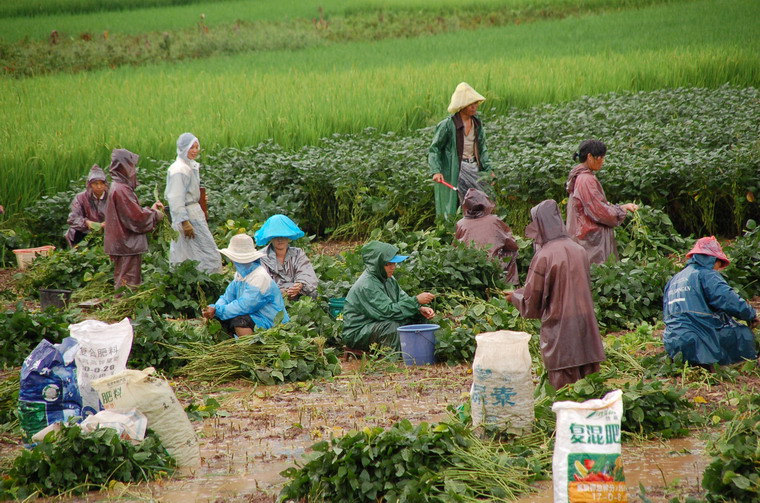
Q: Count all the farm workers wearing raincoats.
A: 11